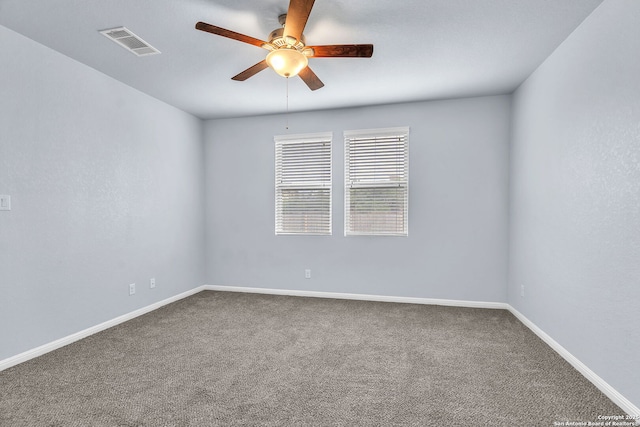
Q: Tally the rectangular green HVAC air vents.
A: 0